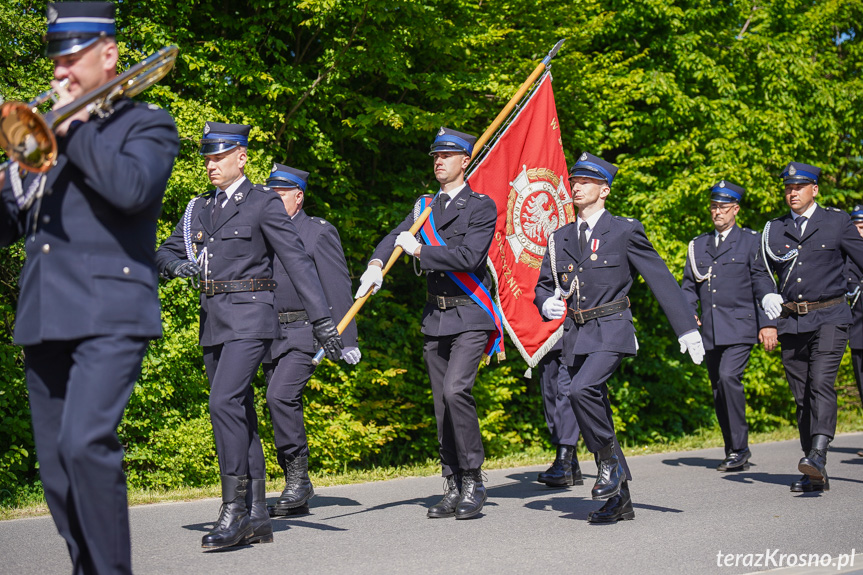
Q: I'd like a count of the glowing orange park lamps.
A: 0